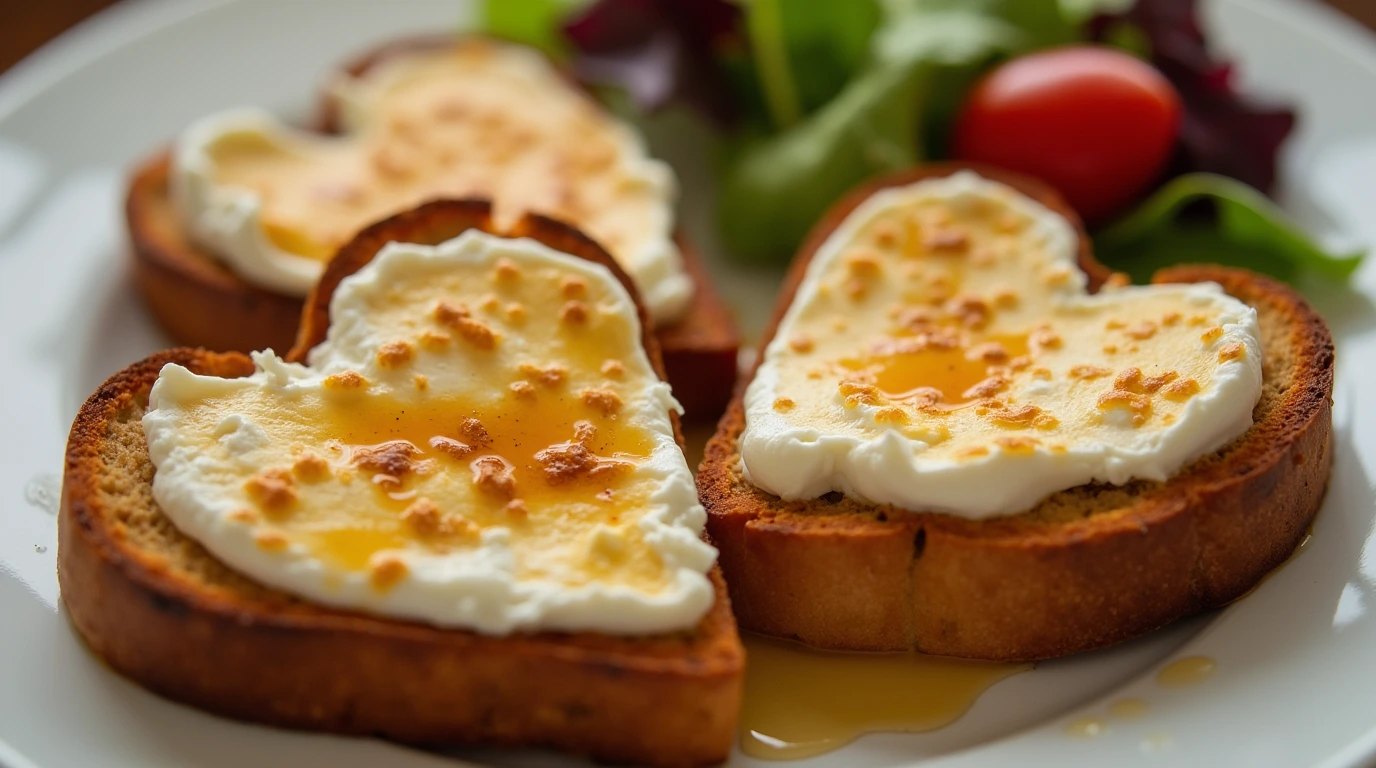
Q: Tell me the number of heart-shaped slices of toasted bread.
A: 3